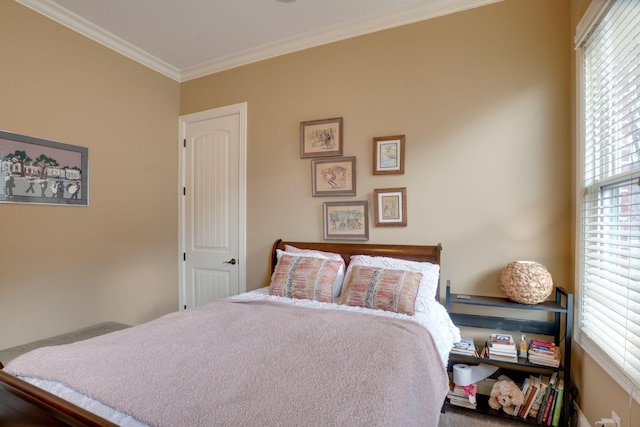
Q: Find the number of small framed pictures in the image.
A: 5